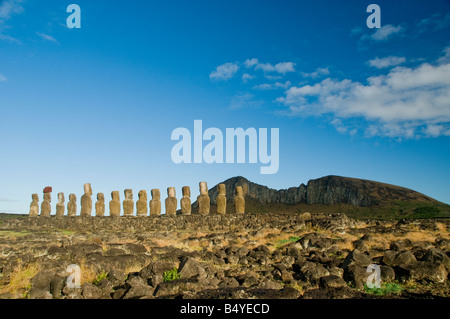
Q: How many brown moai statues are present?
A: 15